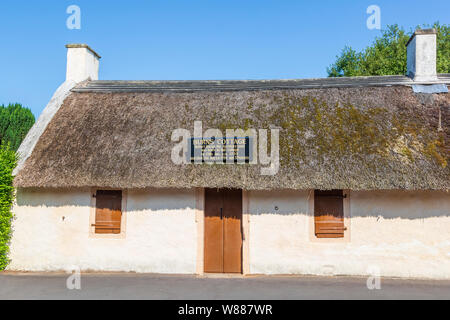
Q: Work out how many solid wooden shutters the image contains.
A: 2